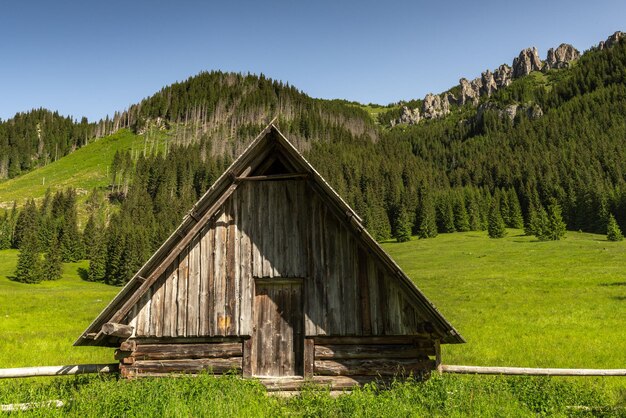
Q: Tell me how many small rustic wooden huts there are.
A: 1